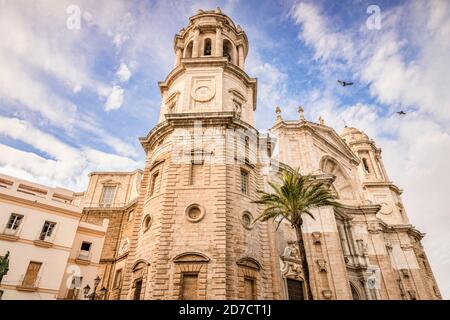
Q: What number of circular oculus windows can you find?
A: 3